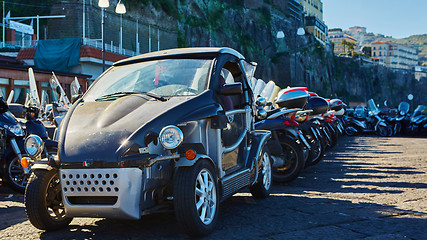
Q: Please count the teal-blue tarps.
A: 1